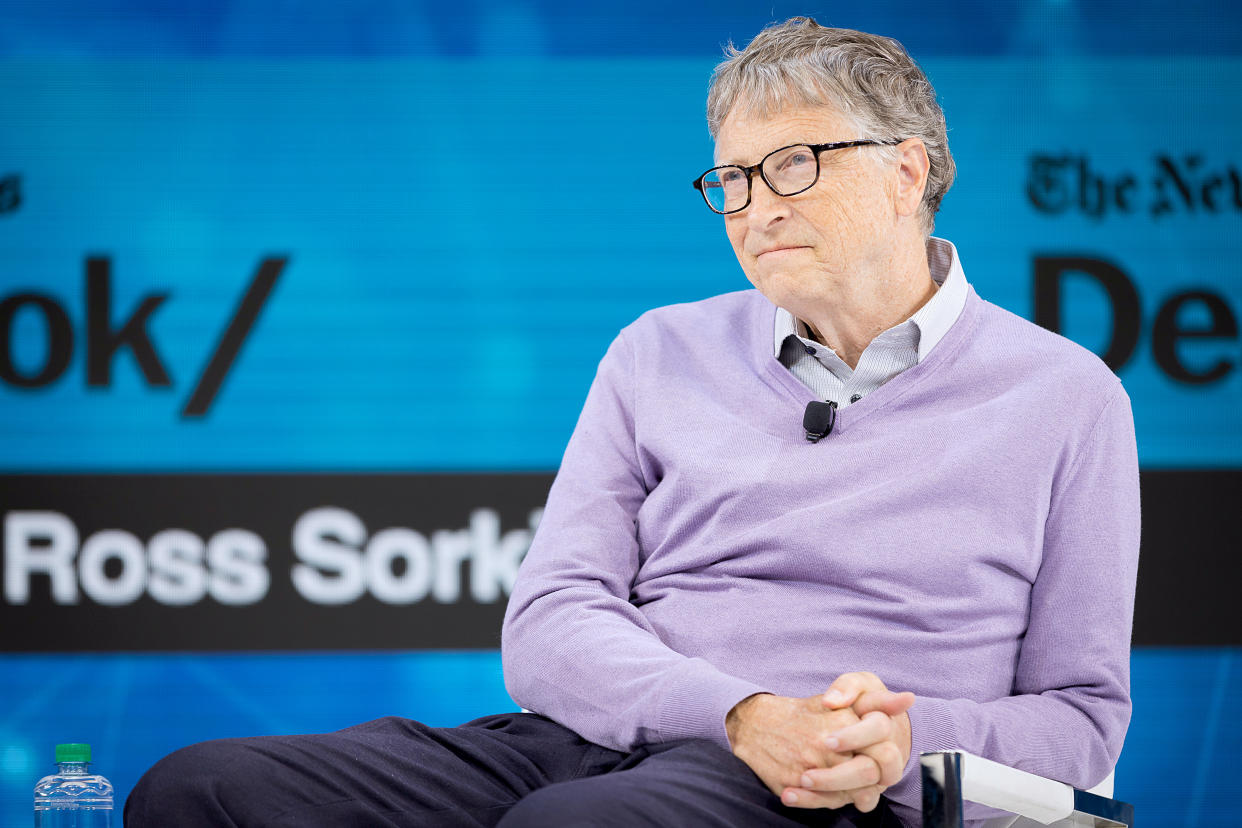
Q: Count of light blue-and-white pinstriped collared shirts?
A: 1